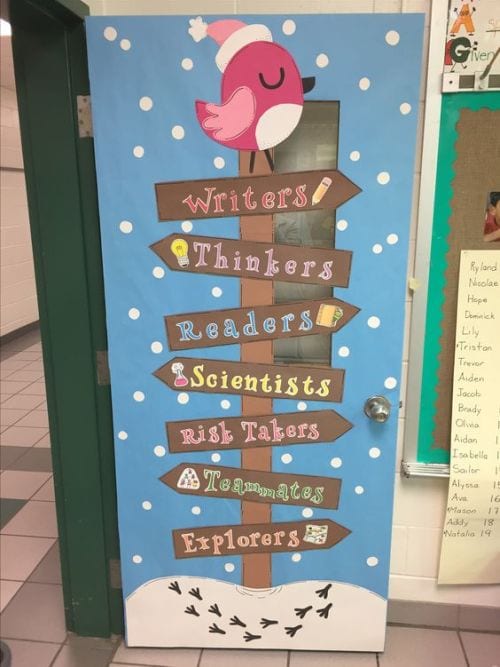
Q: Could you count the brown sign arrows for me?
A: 7